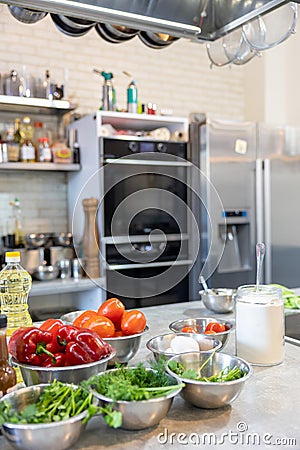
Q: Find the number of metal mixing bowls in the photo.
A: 8